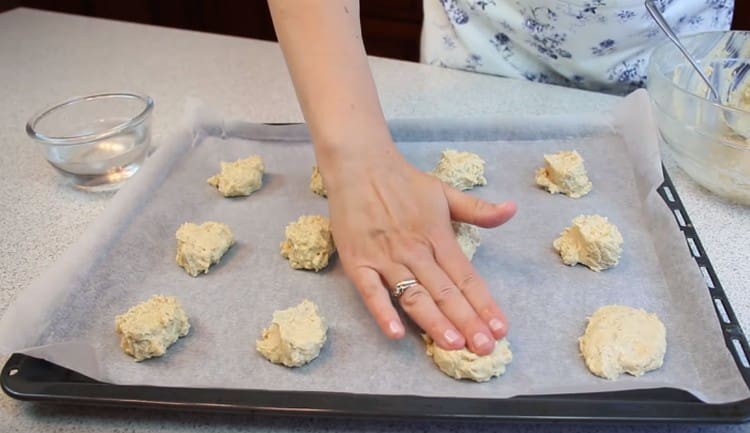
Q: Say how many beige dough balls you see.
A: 12